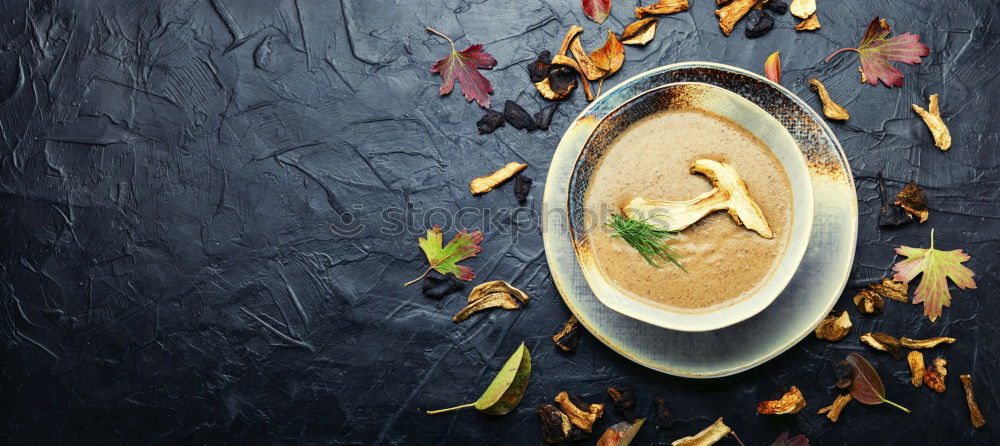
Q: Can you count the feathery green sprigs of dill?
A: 1